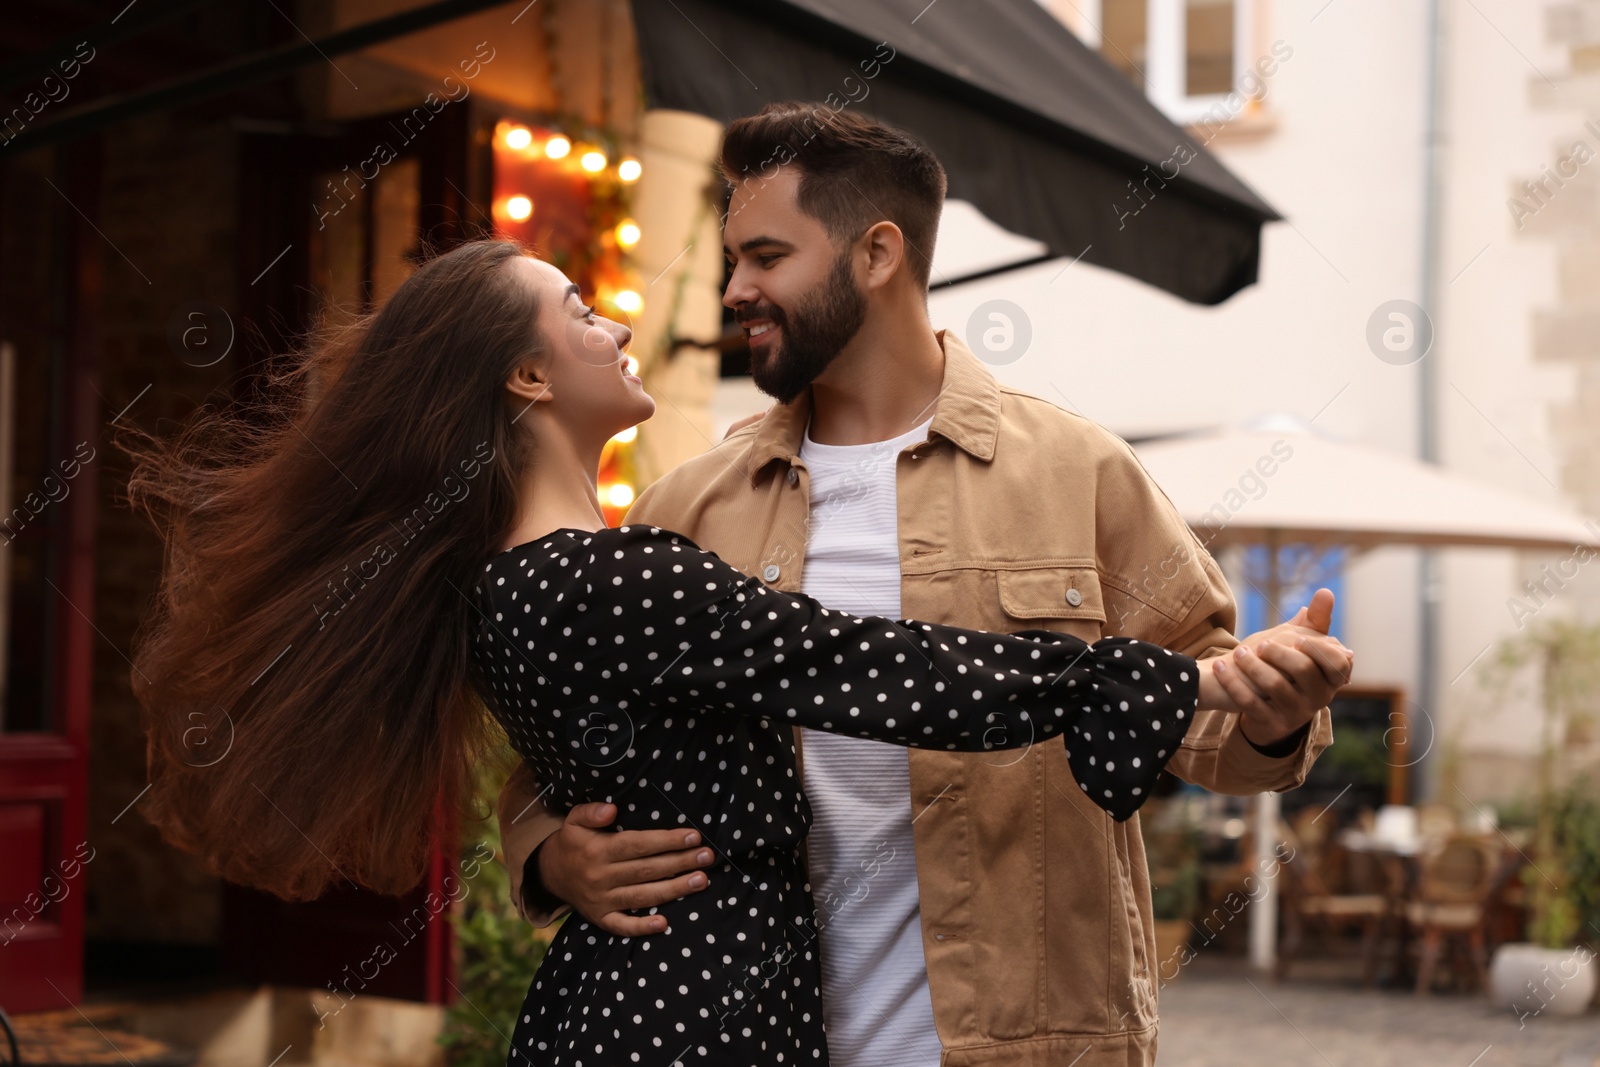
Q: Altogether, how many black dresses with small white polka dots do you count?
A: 1